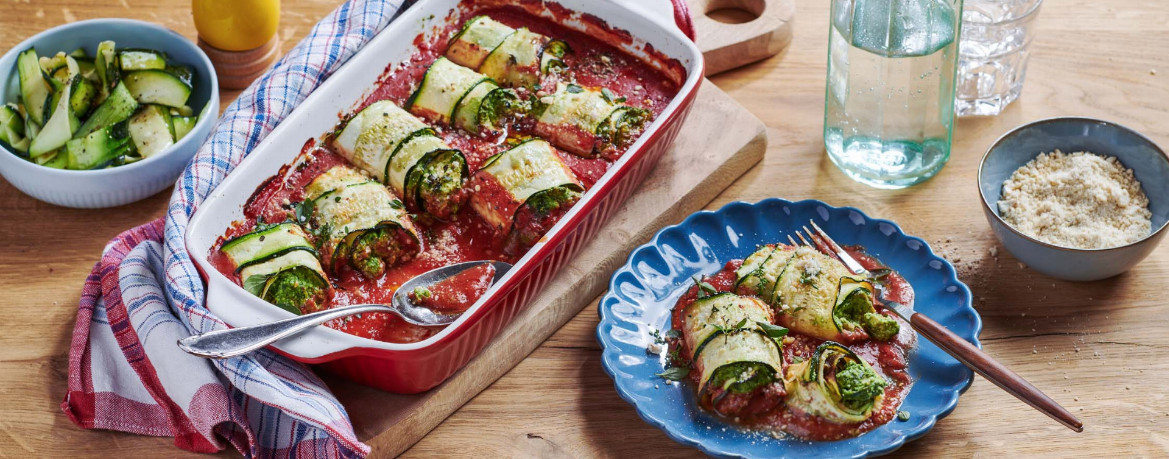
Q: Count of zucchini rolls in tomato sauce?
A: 10